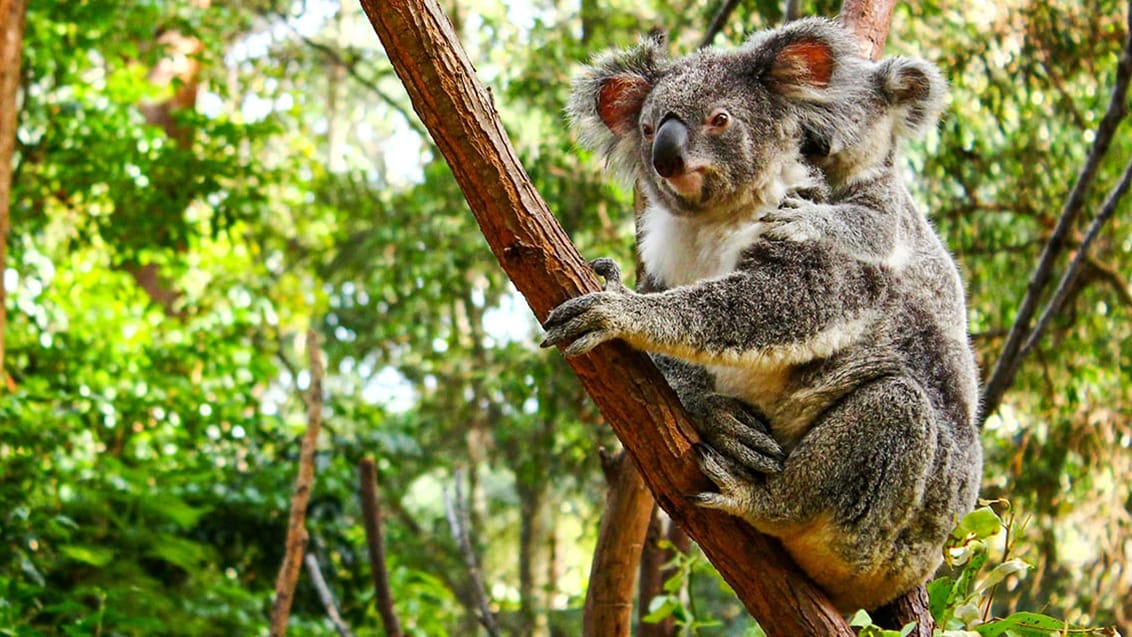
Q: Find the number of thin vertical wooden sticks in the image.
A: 4